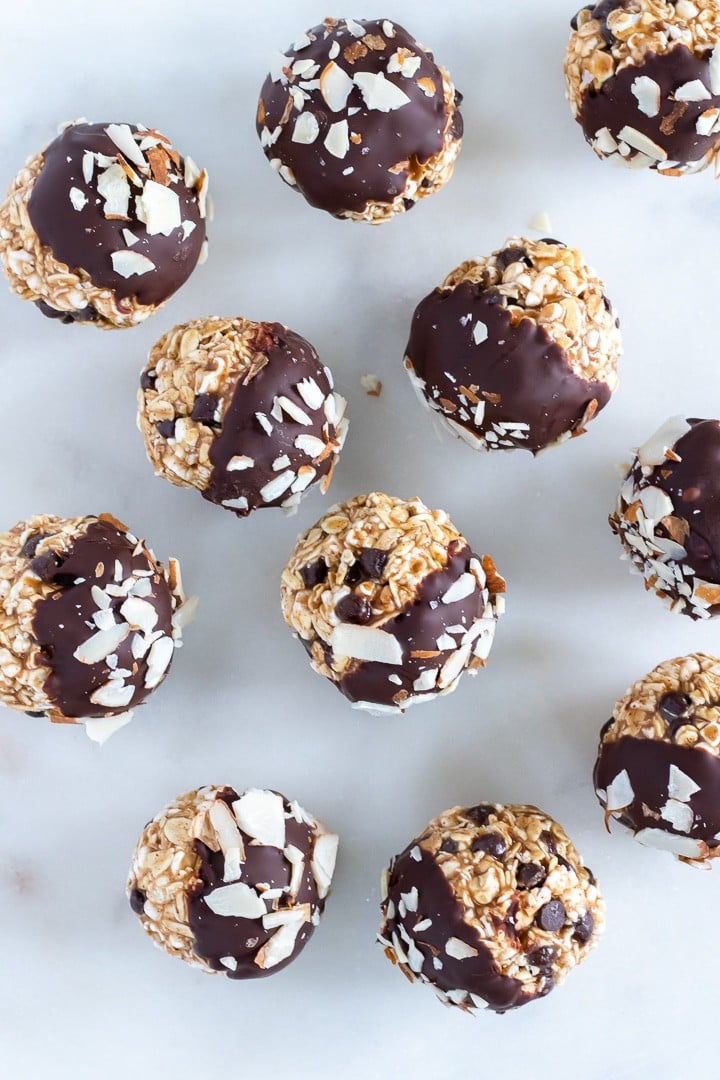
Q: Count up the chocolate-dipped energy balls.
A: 11